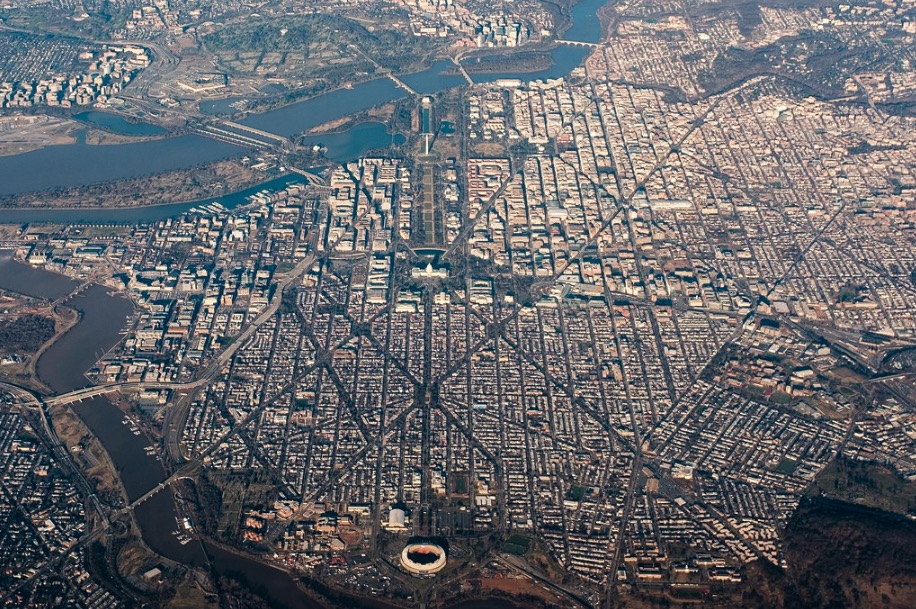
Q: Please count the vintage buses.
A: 0